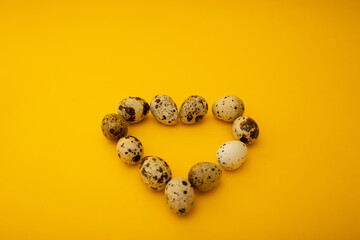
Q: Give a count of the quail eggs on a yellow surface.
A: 11